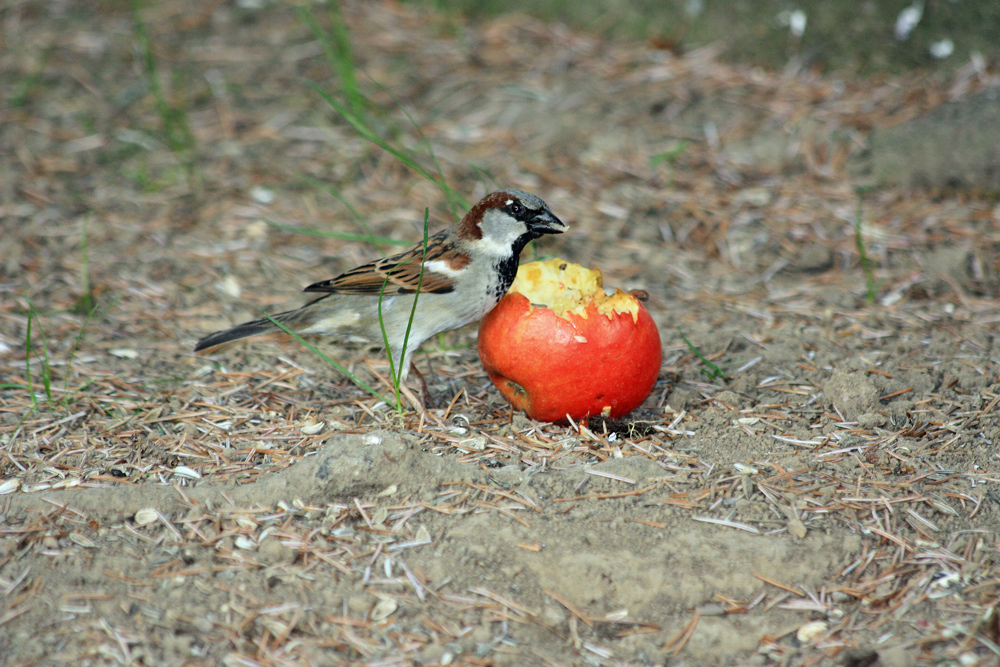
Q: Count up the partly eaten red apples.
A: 1